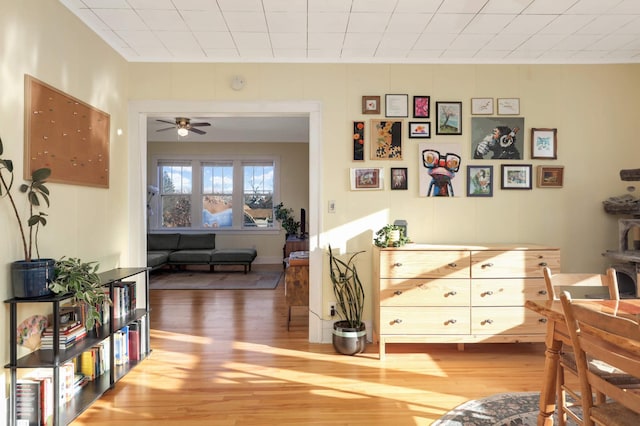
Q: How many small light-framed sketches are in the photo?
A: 2